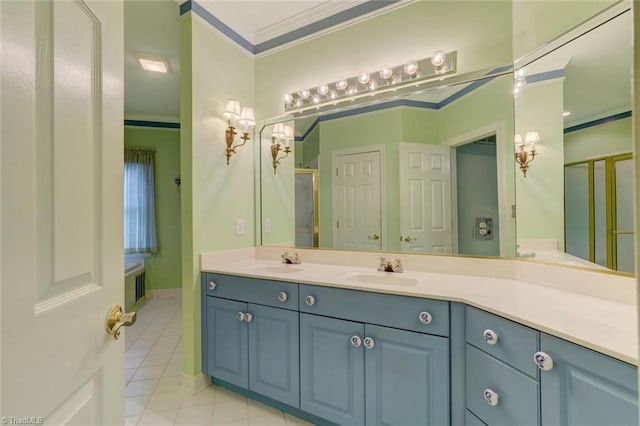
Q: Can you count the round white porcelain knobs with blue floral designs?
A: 11